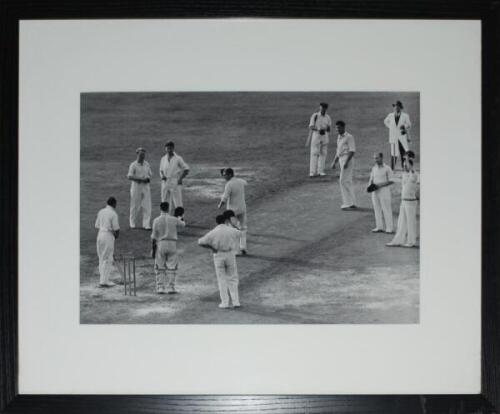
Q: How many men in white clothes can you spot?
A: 11